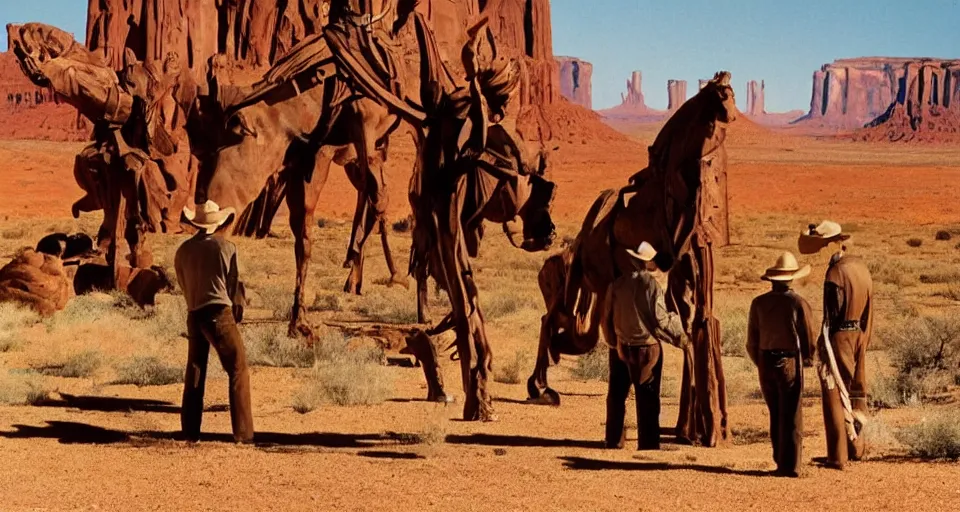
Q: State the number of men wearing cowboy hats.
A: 4